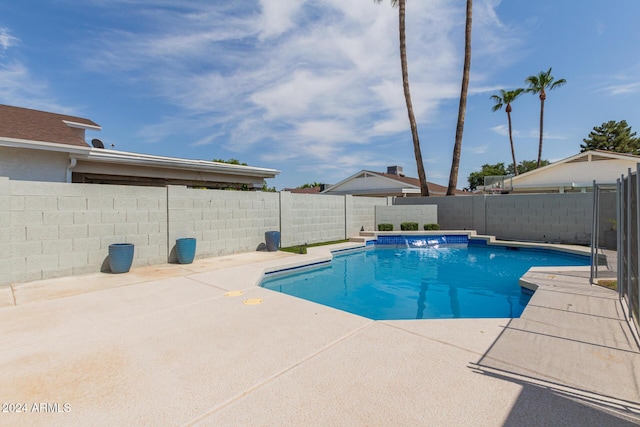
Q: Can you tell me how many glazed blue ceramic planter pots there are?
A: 3